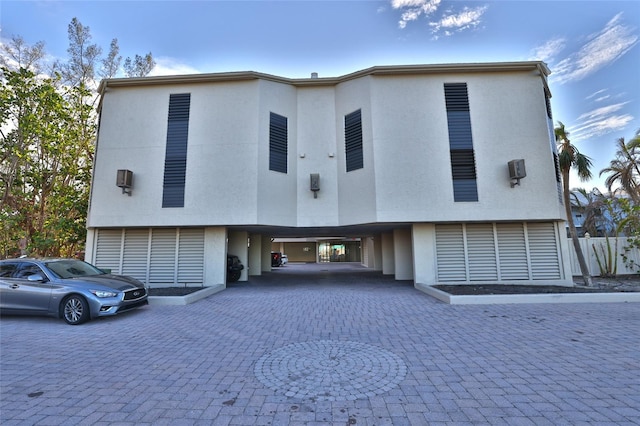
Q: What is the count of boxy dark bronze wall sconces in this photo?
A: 3